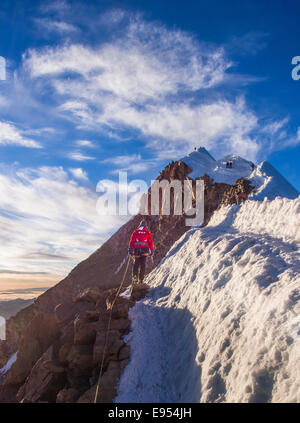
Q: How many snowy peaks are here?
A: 3